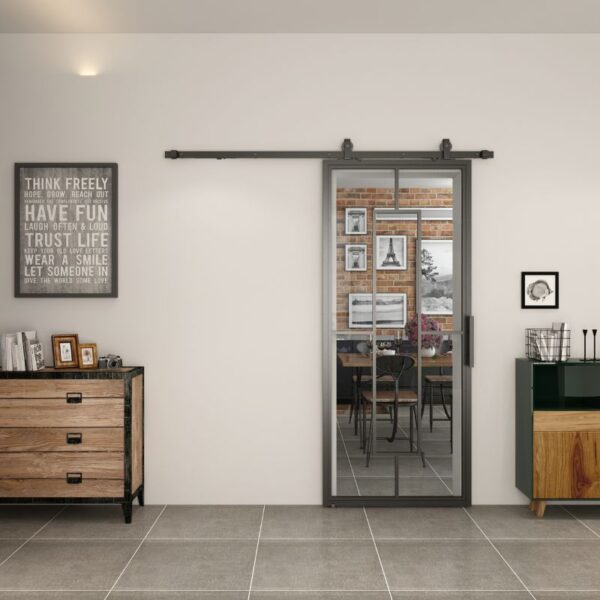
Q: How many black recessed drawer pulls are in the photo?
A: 3